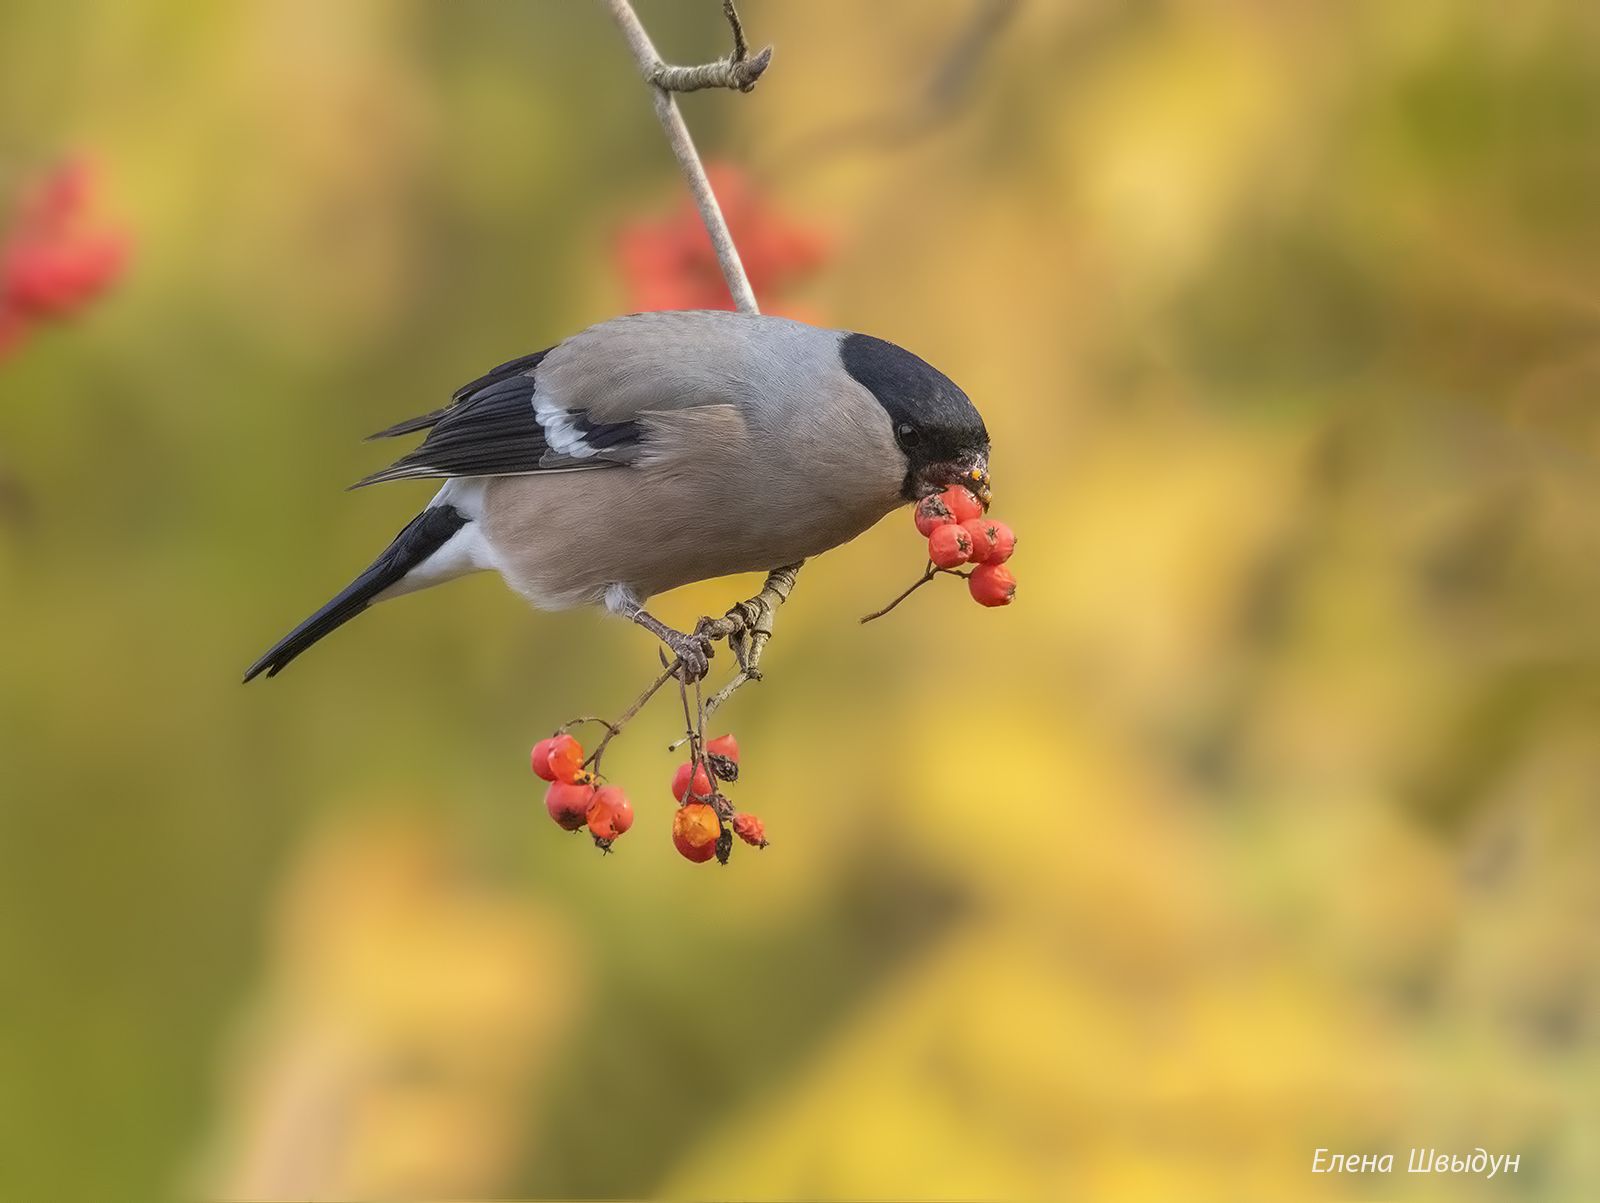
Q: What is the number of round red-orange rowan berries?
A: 14